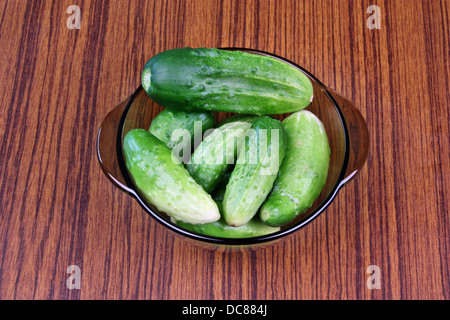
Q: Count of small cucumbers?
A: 6